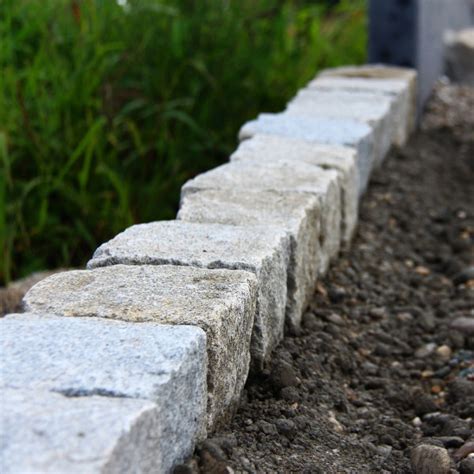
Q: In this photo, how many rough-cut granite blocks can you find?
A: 11